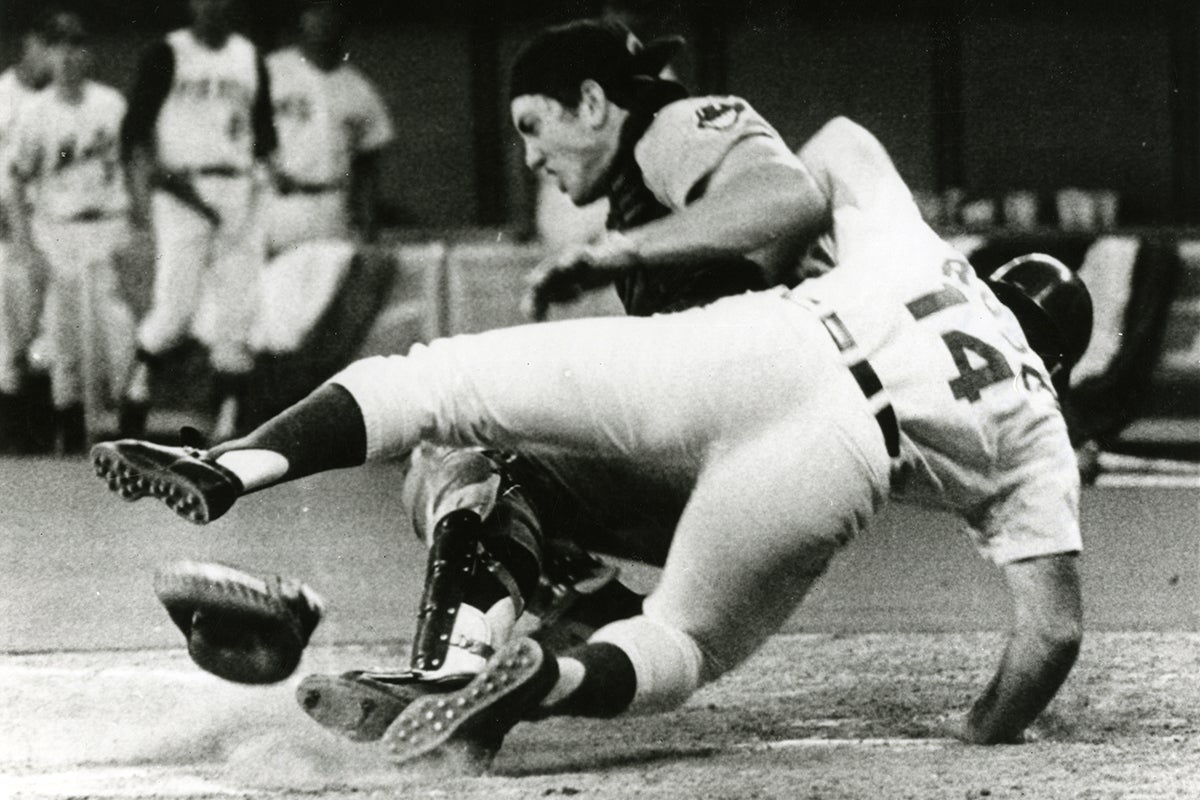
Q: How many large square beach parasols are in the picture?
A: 0